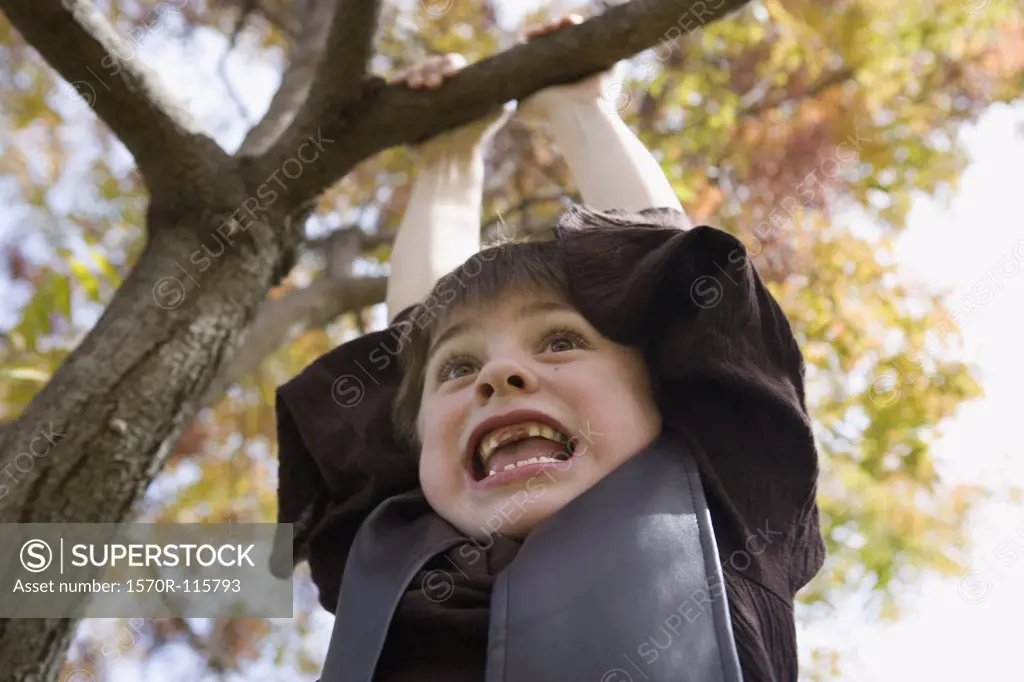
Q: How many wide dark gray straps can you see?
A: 2